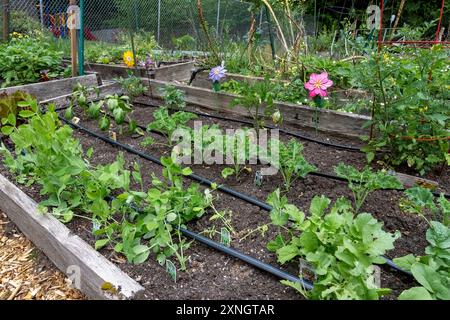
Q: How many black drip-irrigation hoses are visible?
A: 4